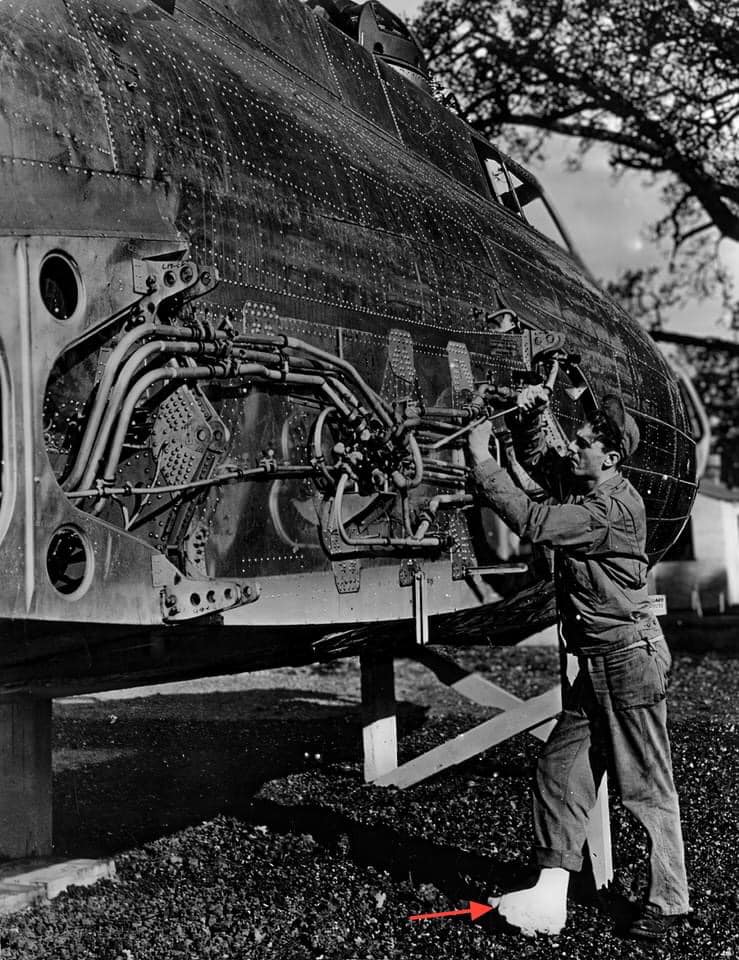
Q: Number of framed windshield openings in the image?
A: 2